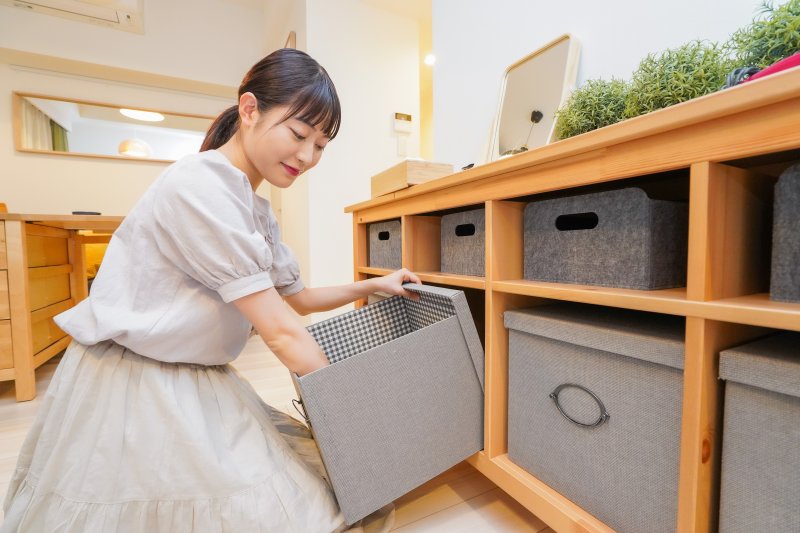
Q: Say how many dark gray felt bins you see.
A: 4